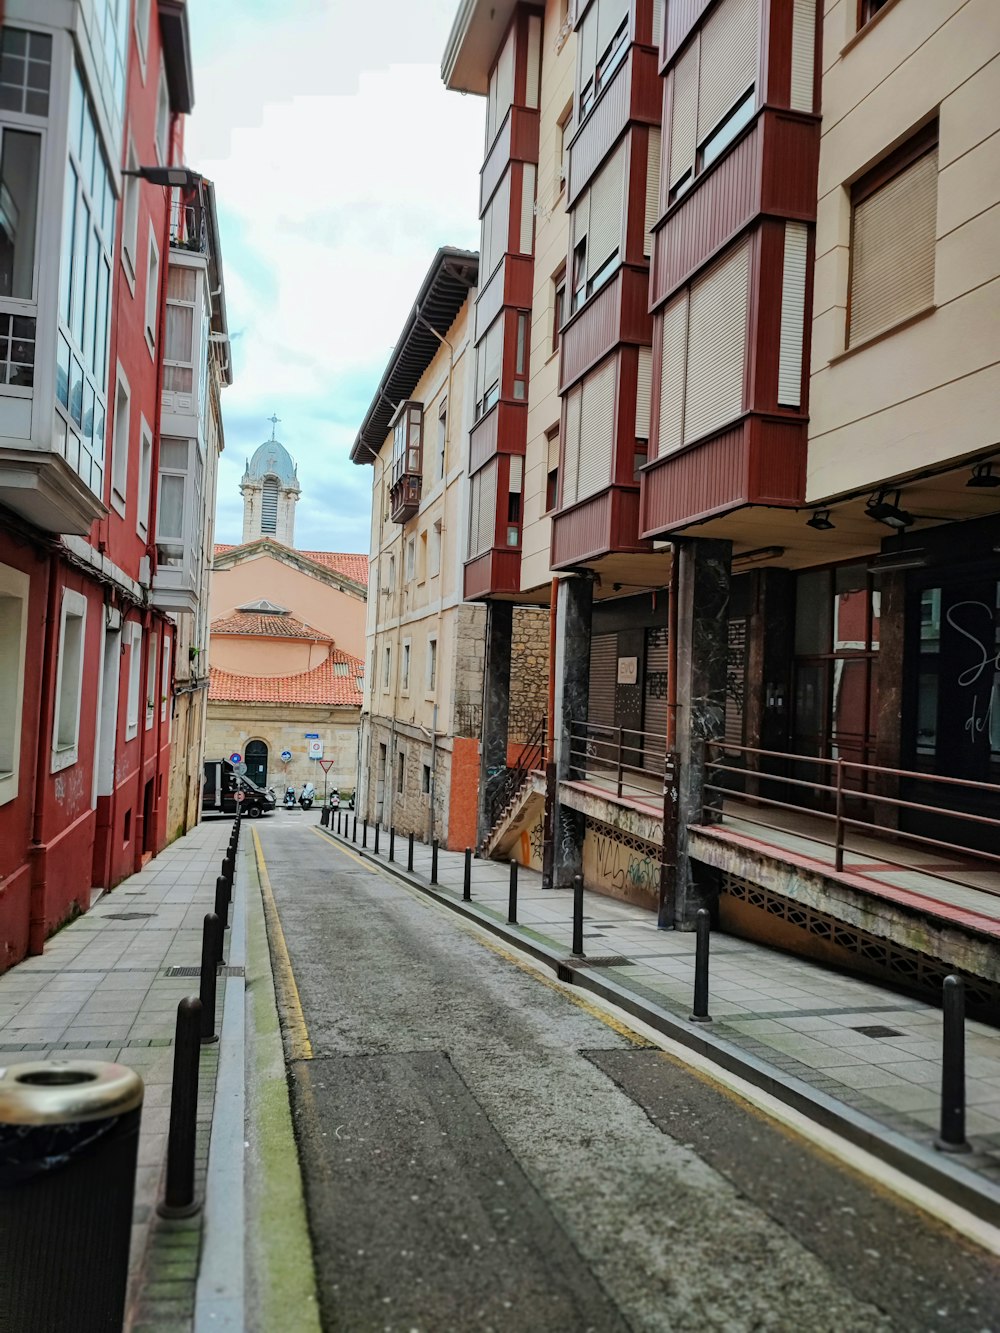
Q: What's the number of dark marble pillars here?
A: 3